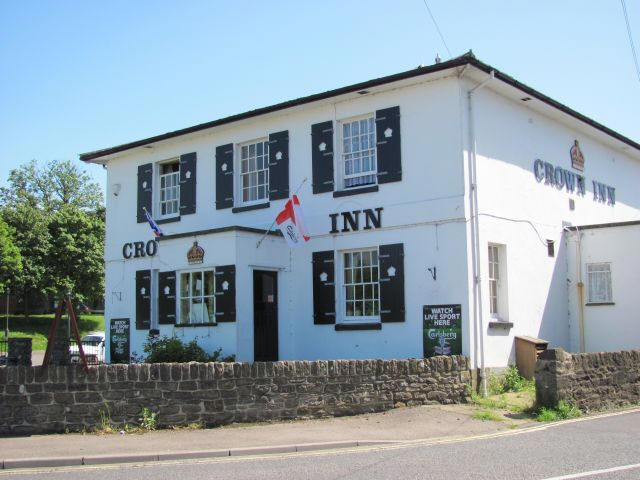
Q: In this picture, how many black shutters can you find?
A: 11